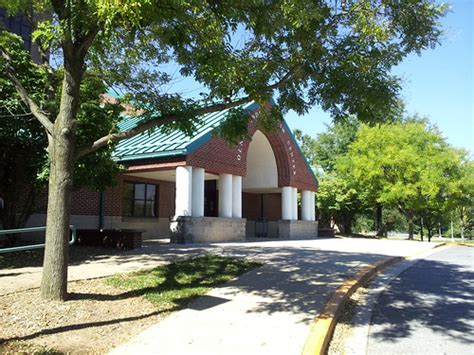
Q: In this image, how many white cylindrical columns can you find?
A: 8